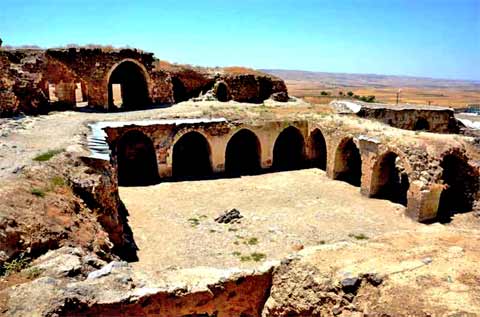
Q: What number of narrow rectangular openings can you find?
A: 3